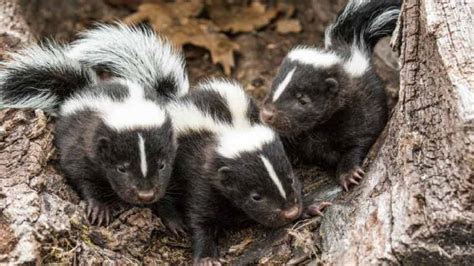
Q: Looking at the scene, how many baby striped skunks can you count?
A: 3